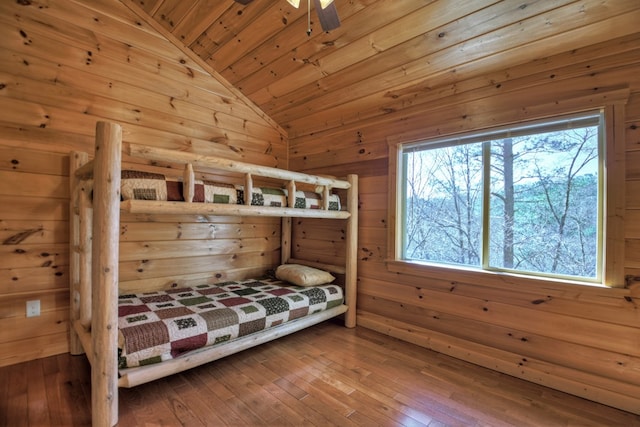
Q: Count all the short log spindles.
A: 4